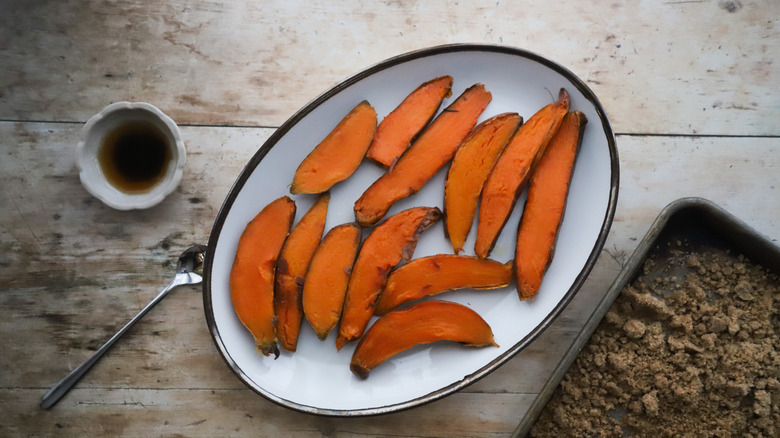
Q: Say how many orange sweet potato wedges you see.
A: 12